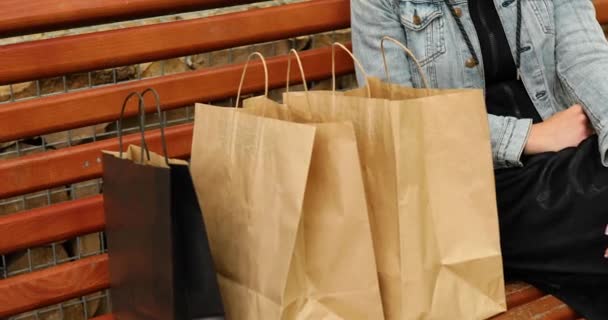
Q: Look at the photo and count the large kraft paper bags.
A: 2